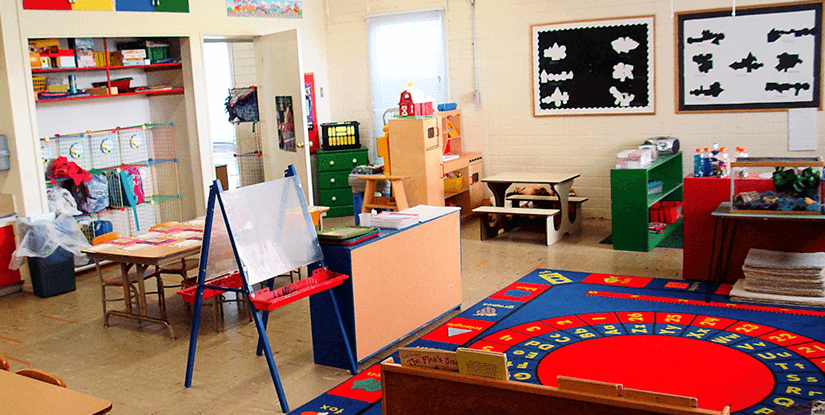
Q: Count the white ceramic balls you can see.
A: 0